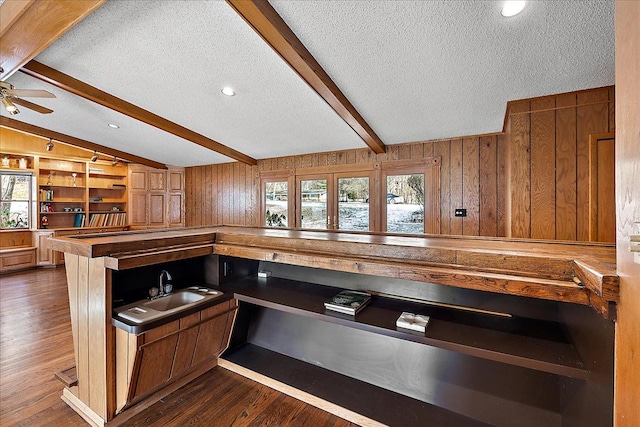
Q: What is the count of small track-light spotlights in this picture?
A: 3